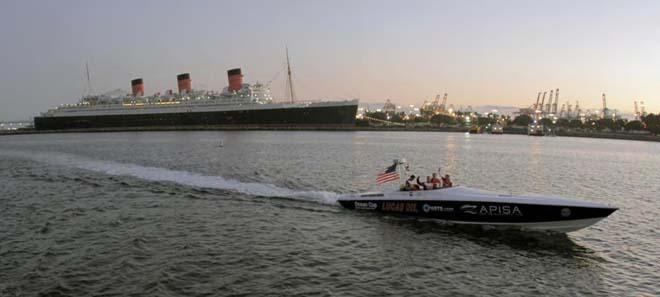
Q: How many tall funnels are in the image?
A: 3